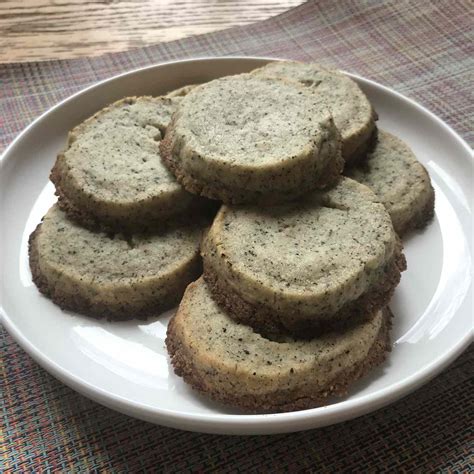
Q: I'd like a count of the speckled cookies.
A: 8